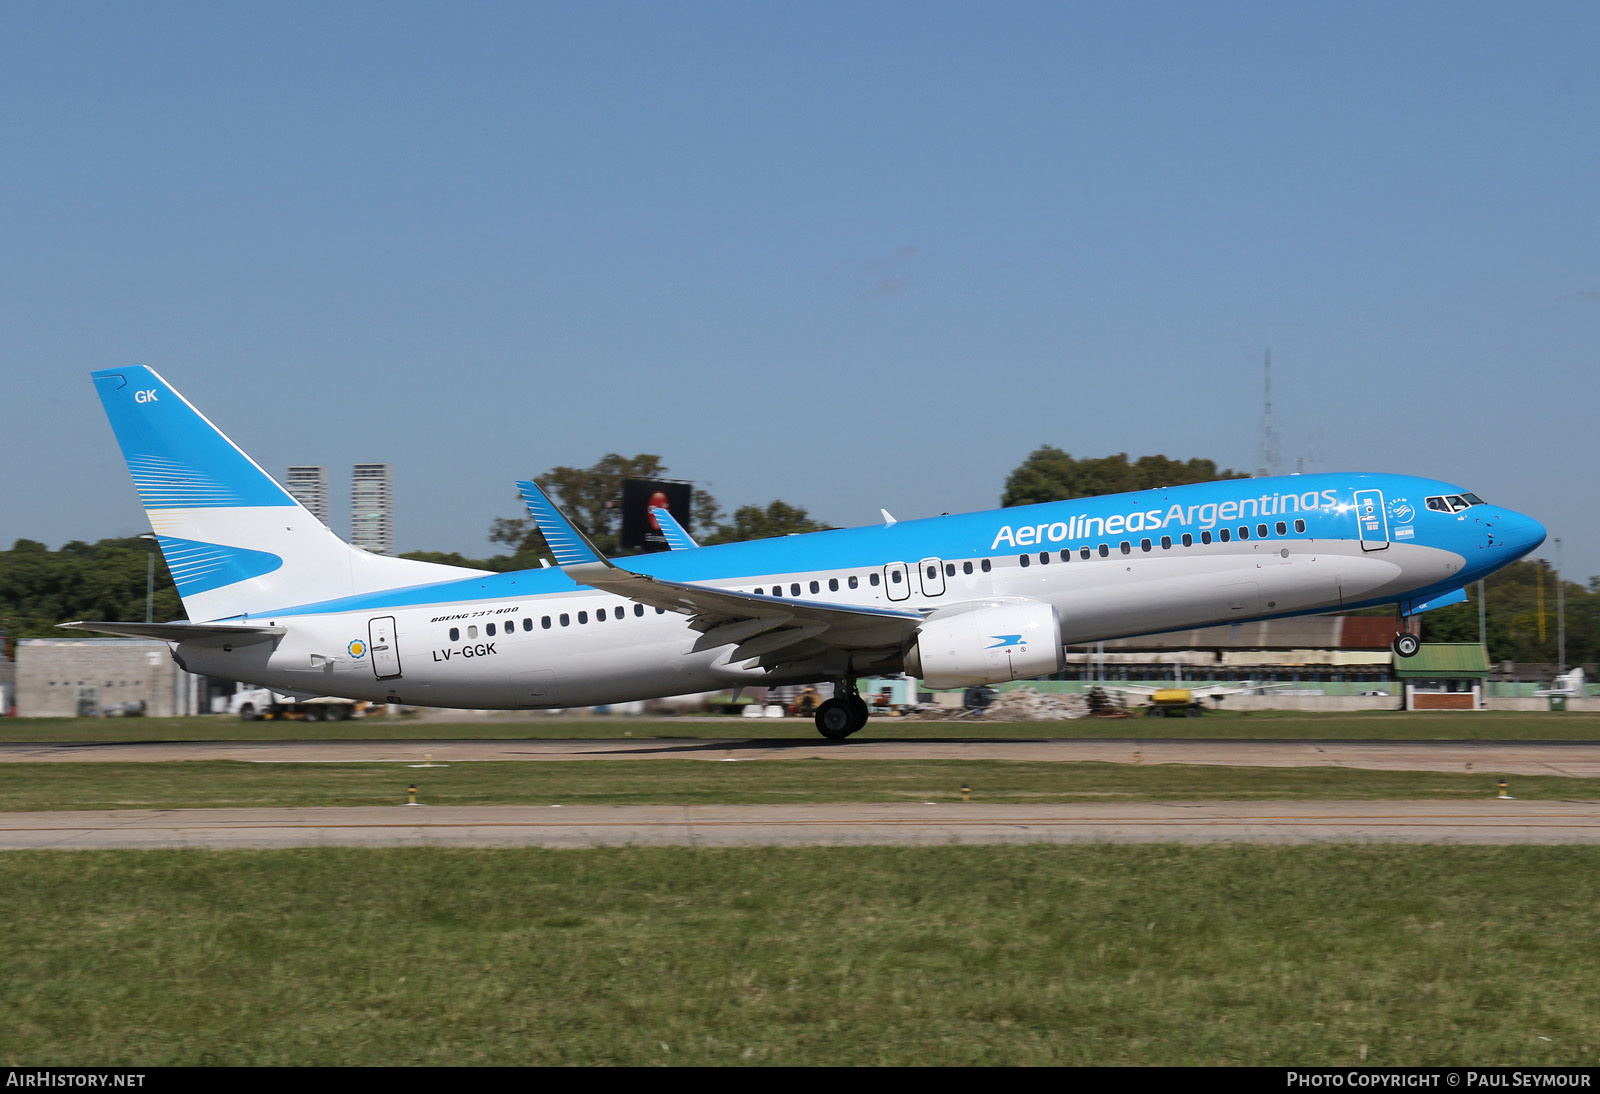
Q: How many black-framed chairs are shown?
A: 0